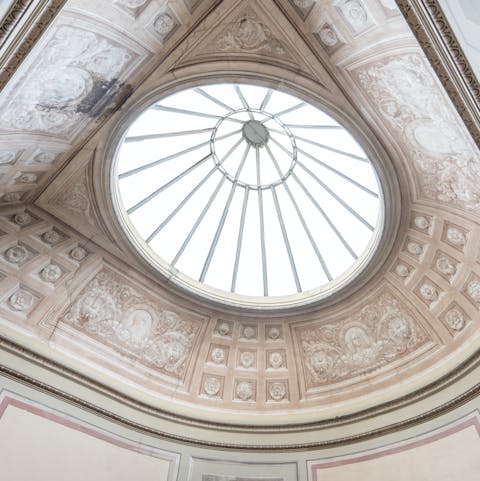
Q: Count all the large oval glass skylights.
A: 1